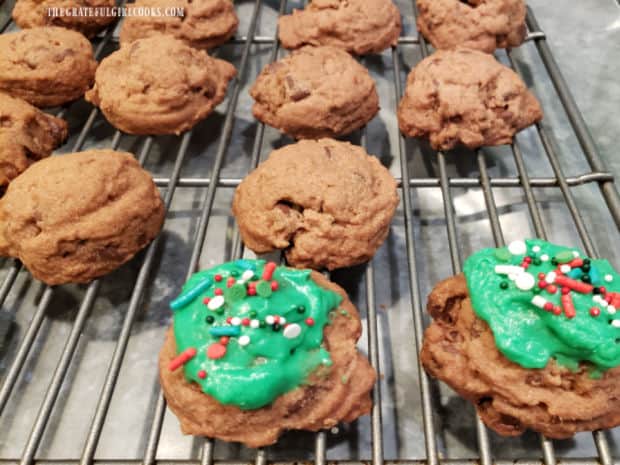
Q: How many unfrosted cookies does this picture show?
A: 11